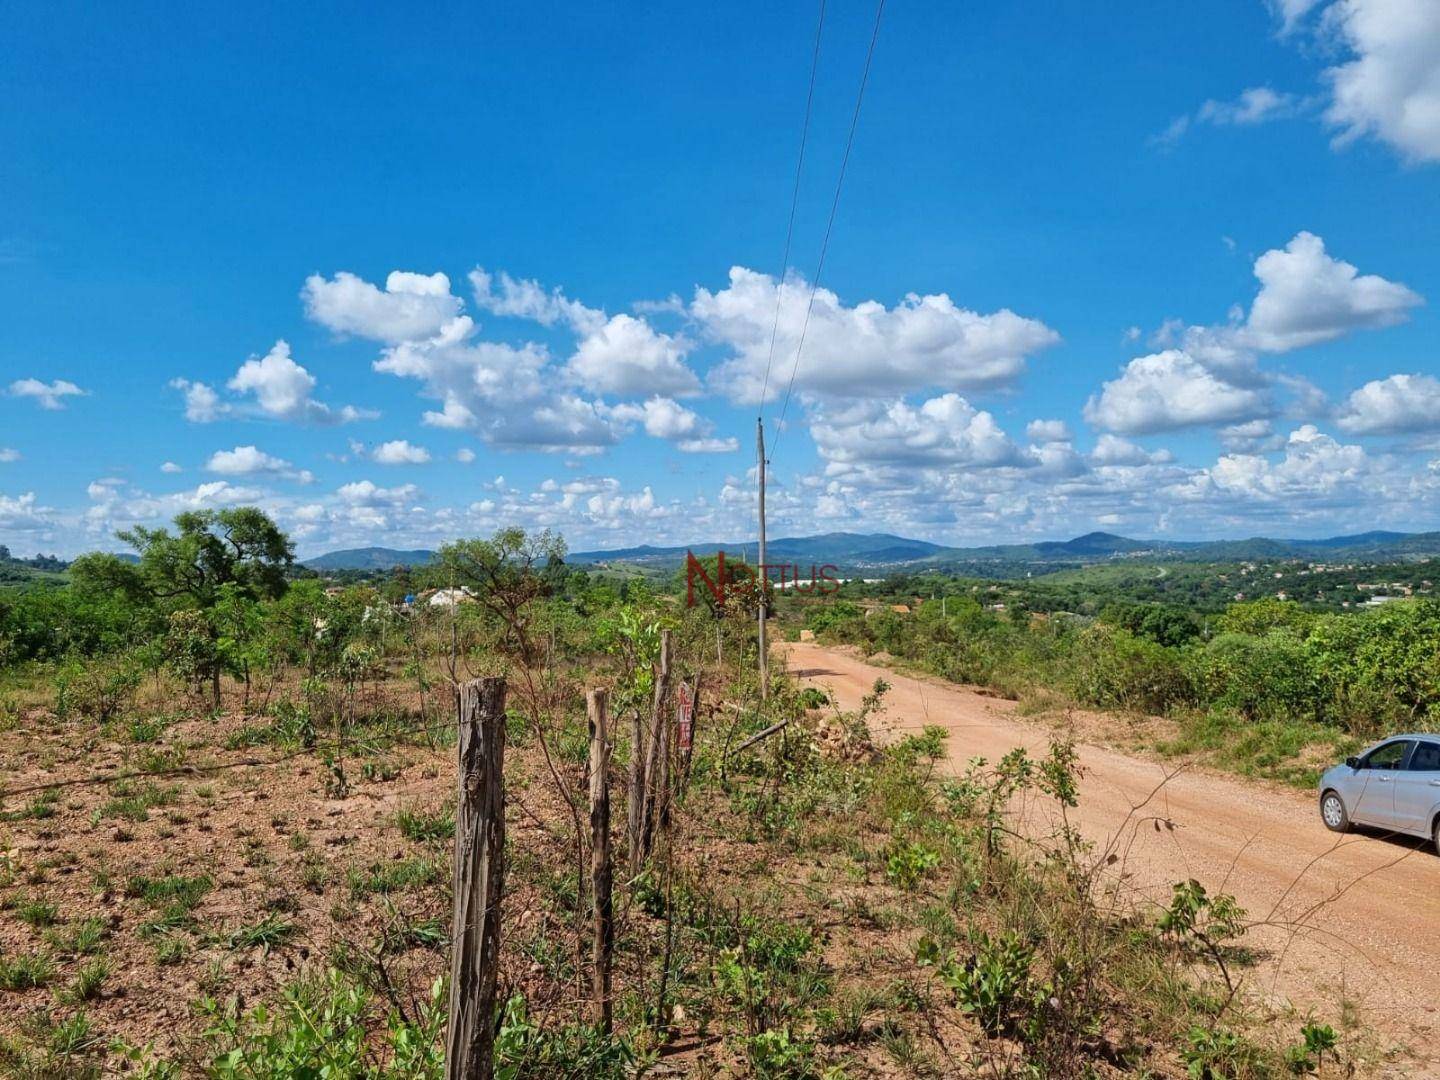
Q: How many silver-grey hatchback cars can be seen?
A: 1